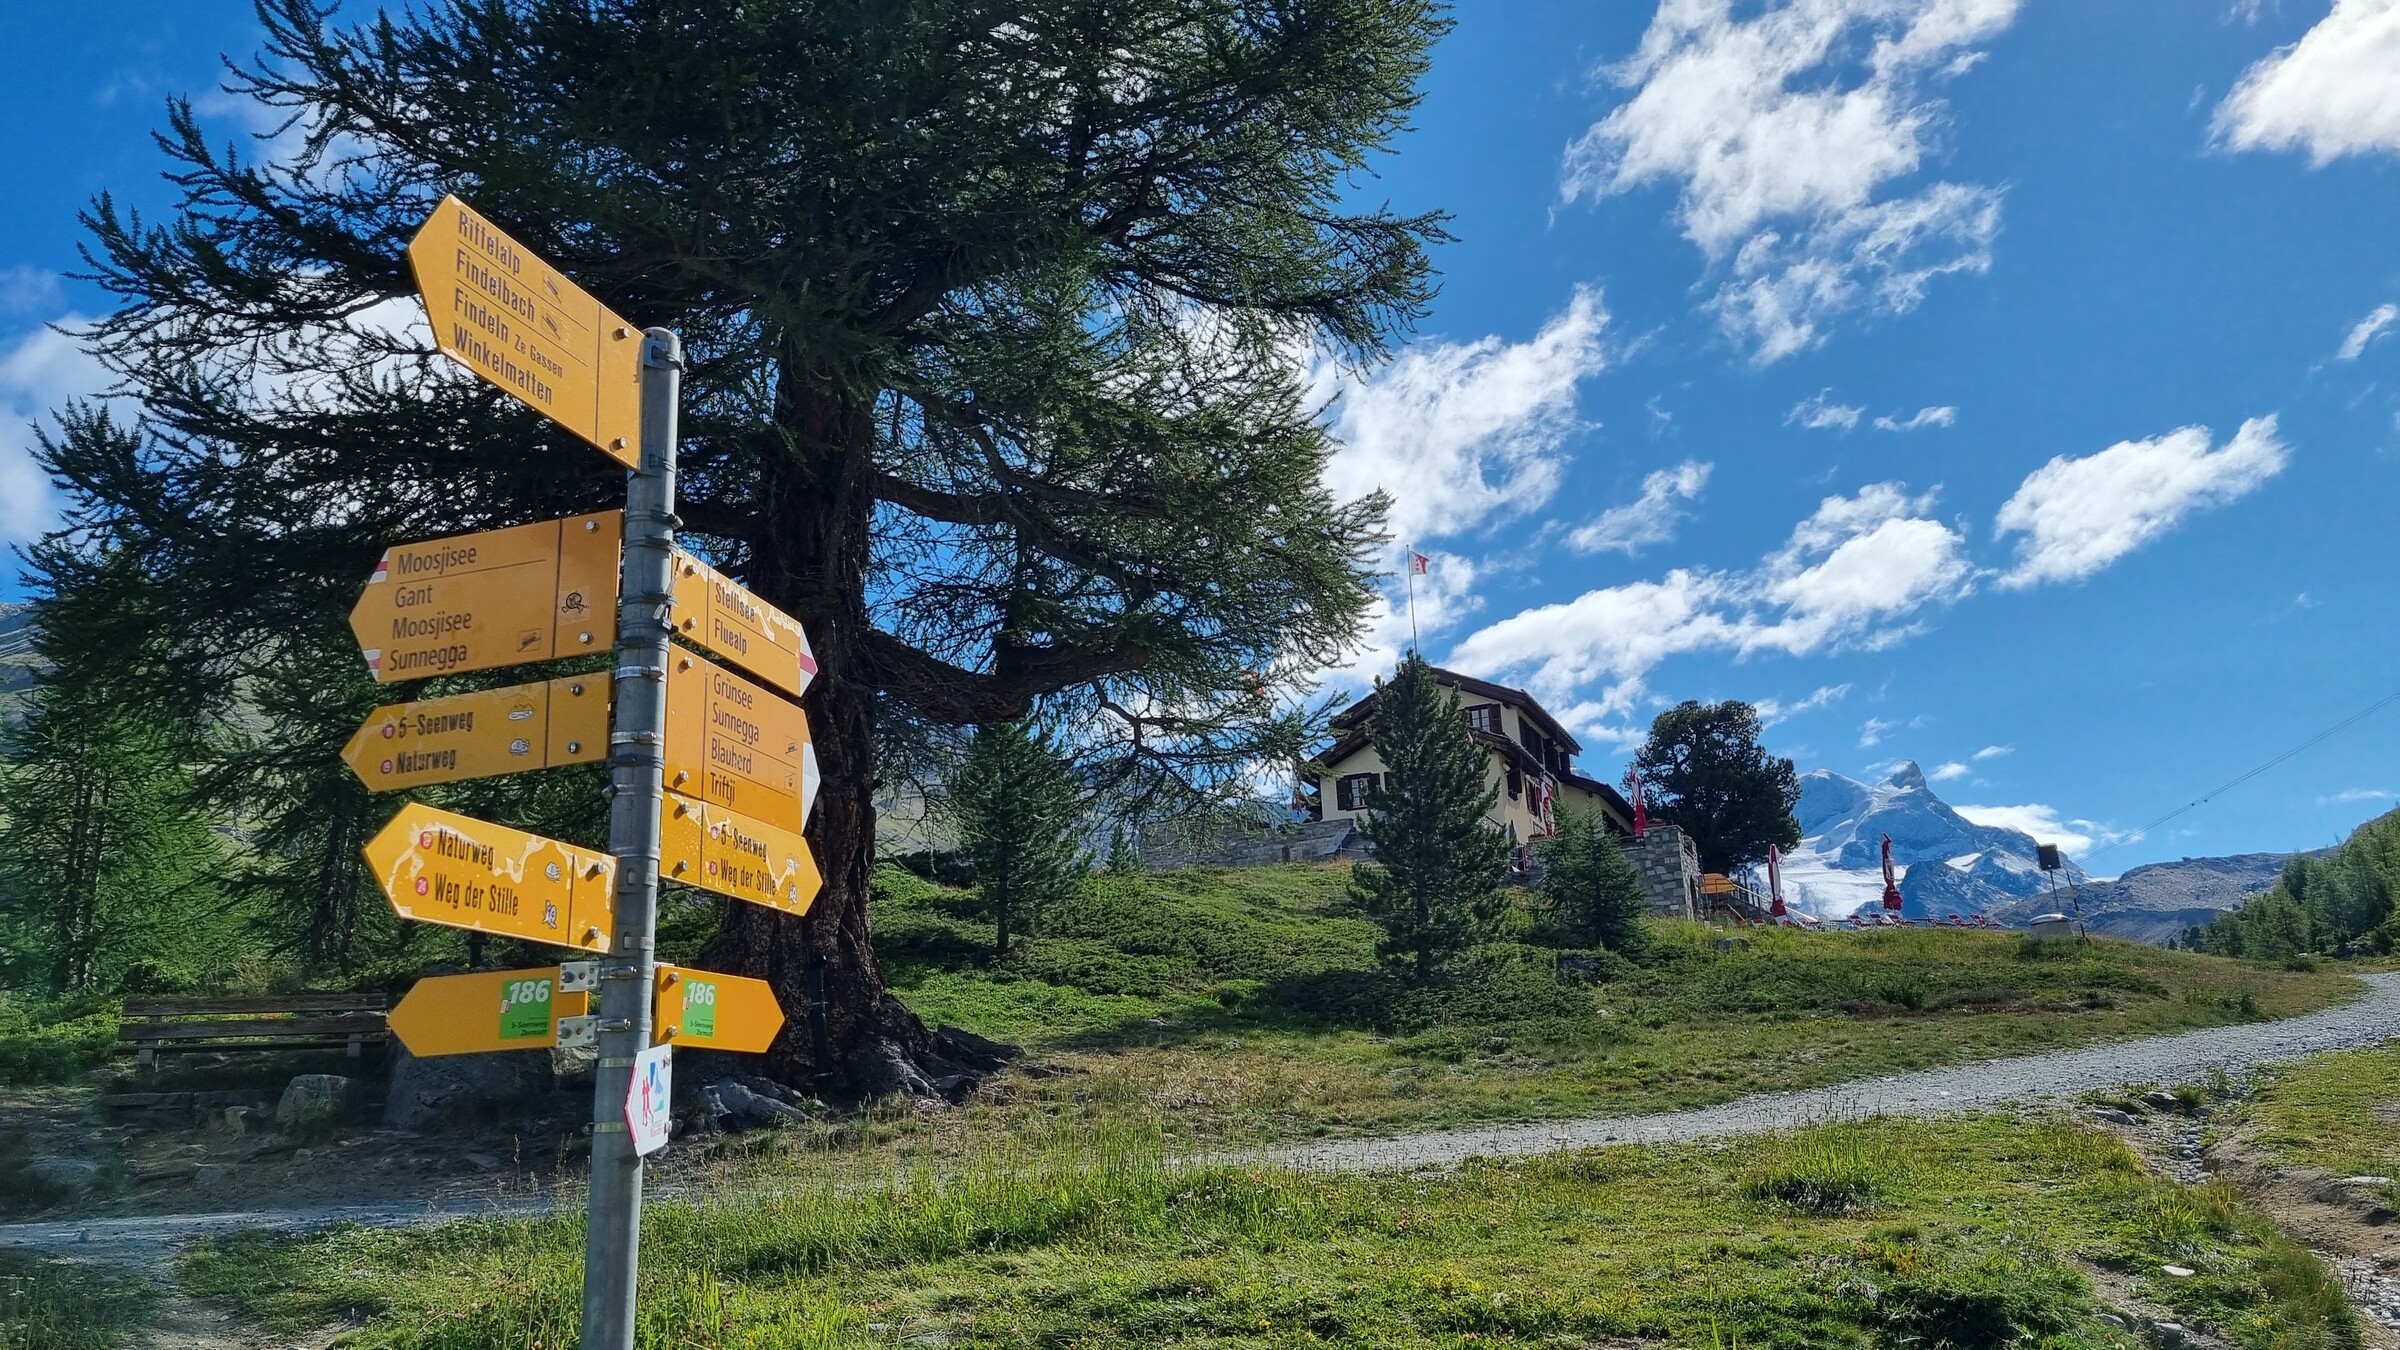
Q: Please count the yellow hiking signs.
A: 9